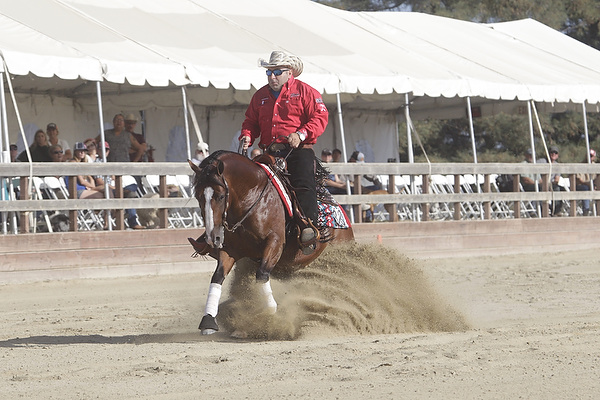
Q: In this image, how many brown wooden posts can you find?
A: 13